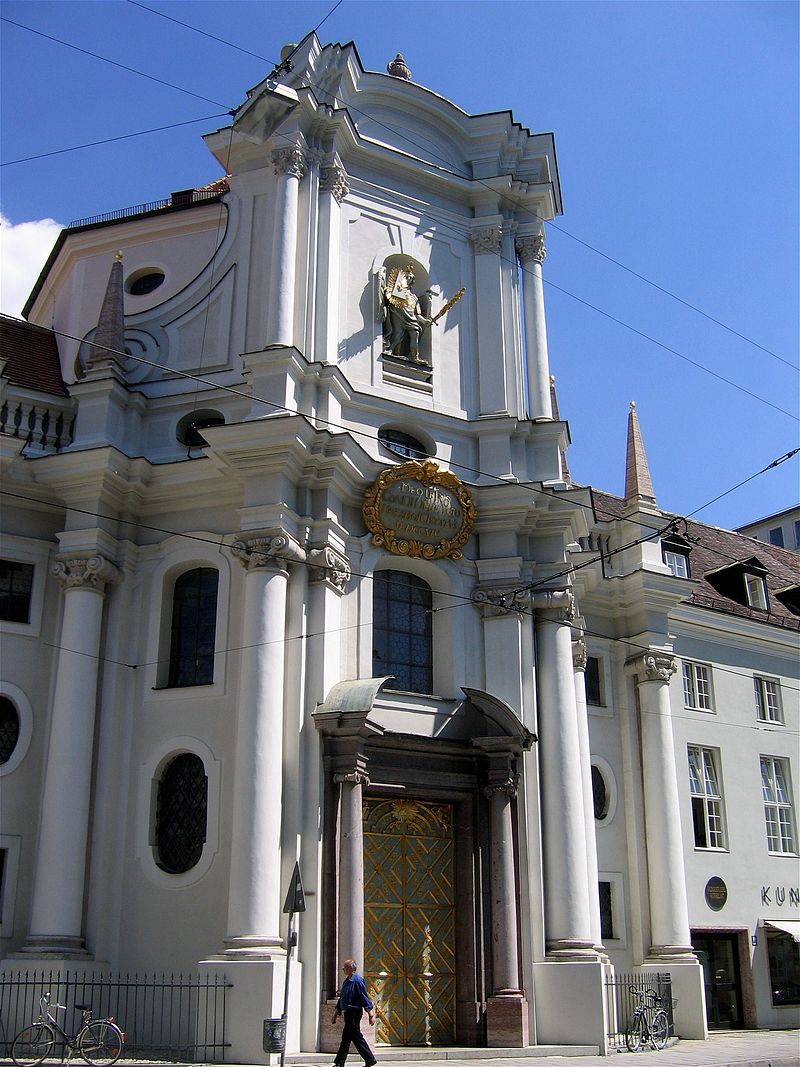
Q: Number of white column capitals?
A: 11